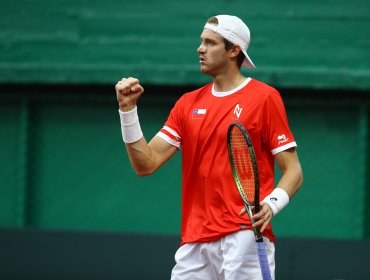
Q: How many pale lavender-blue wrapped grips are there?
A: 1